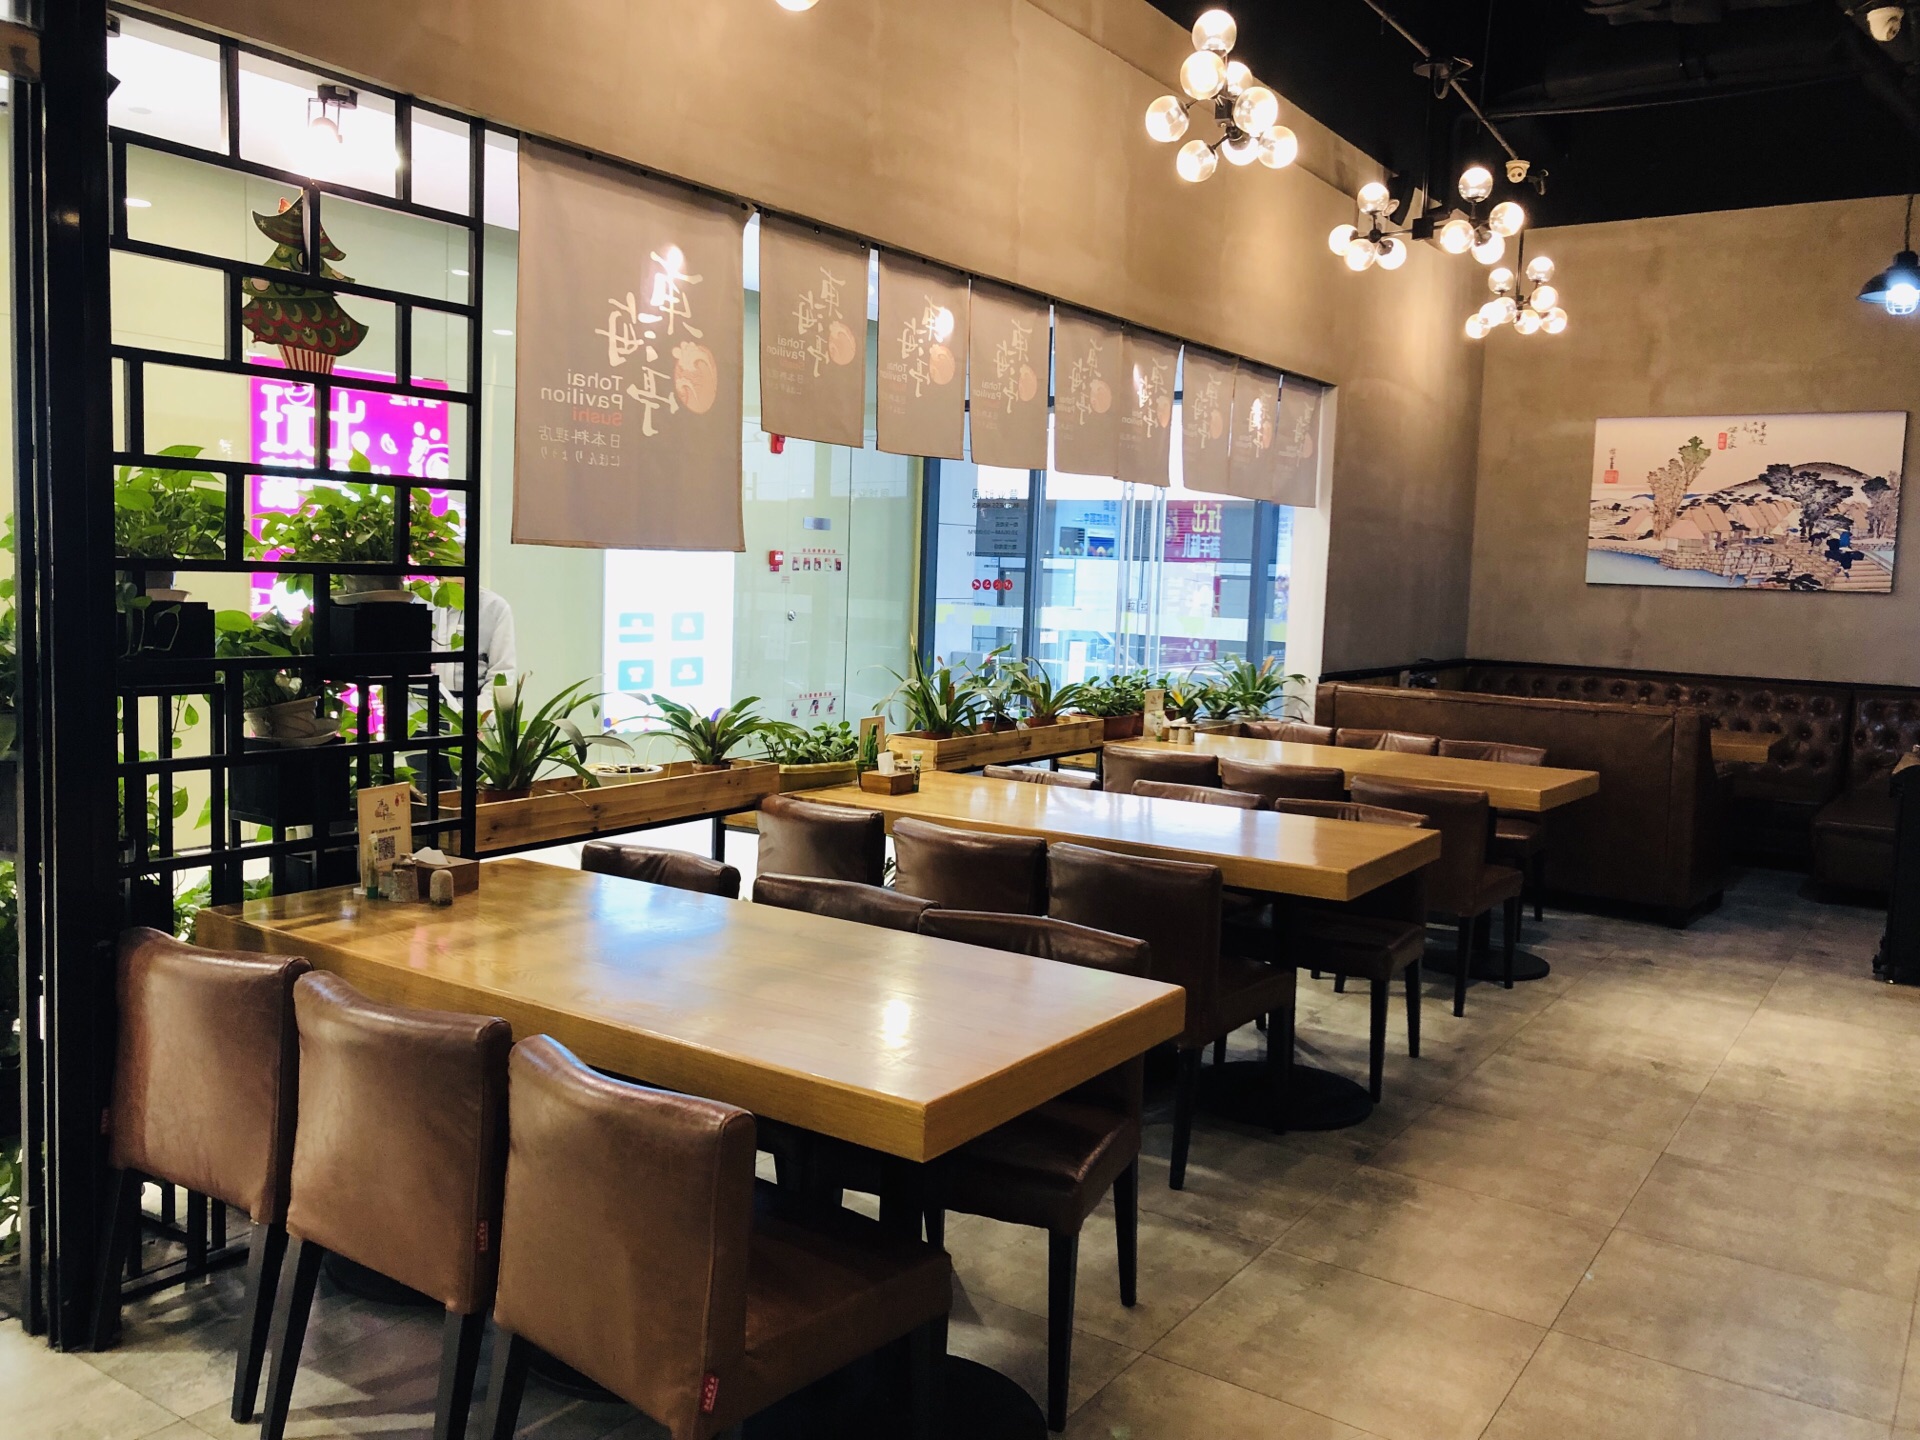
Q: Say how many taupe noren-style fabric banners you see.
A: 9